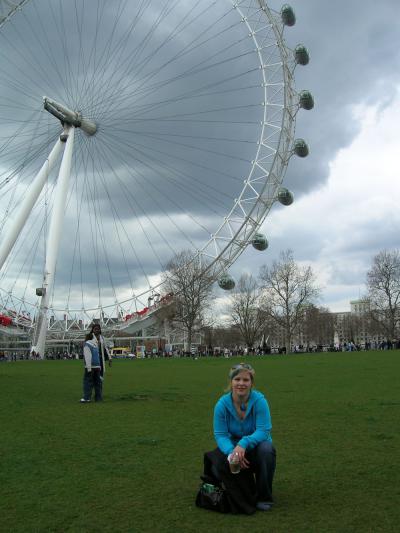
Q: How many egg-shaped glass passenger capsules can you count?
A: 7